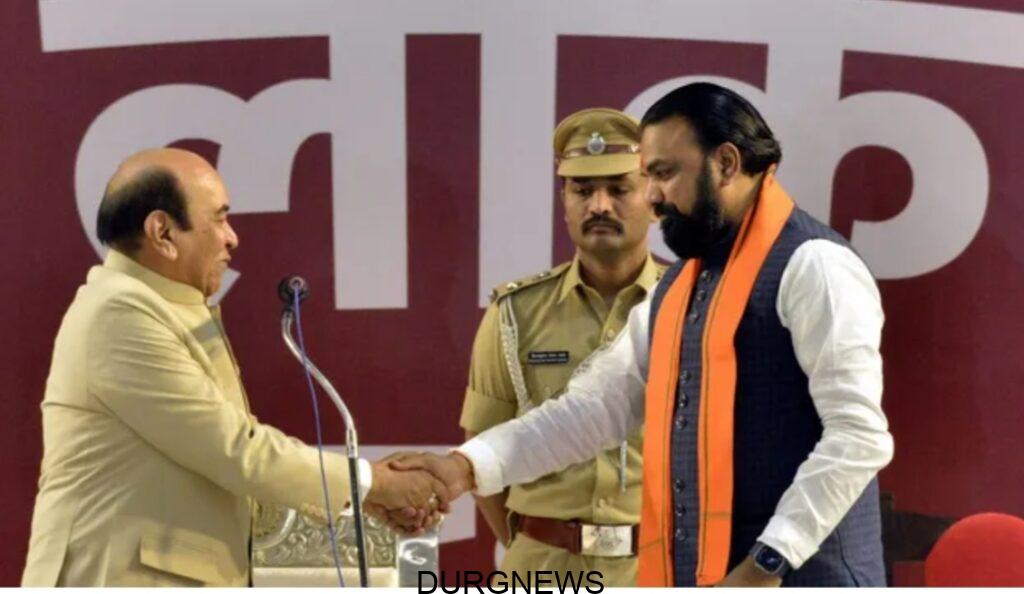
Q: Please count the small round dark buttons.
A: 9